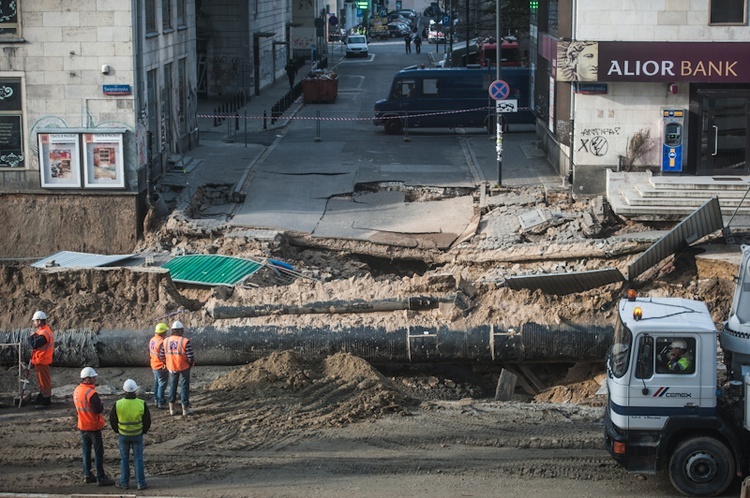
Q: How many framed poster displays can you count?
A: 2